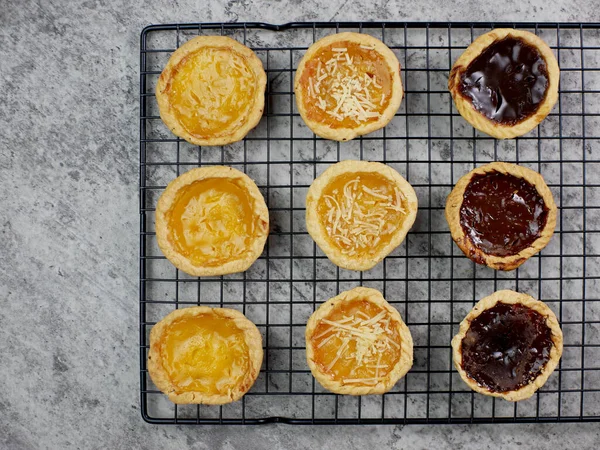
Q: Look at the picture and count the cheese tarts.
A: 3